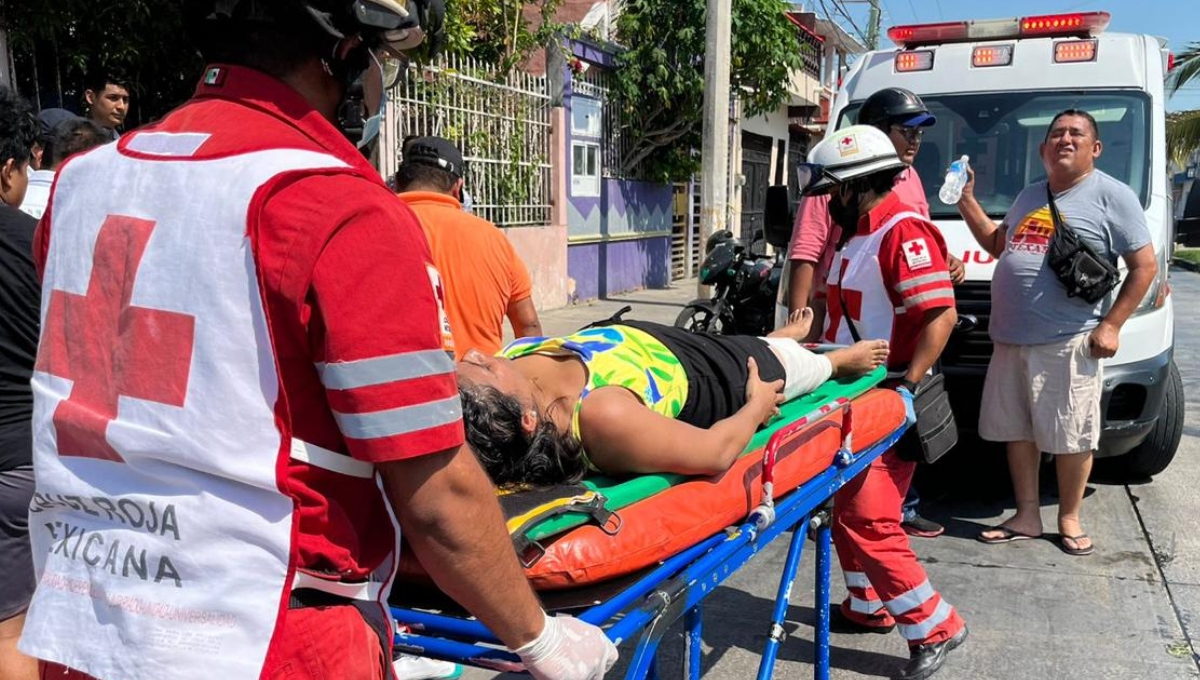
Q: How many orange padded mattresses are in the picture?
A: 1